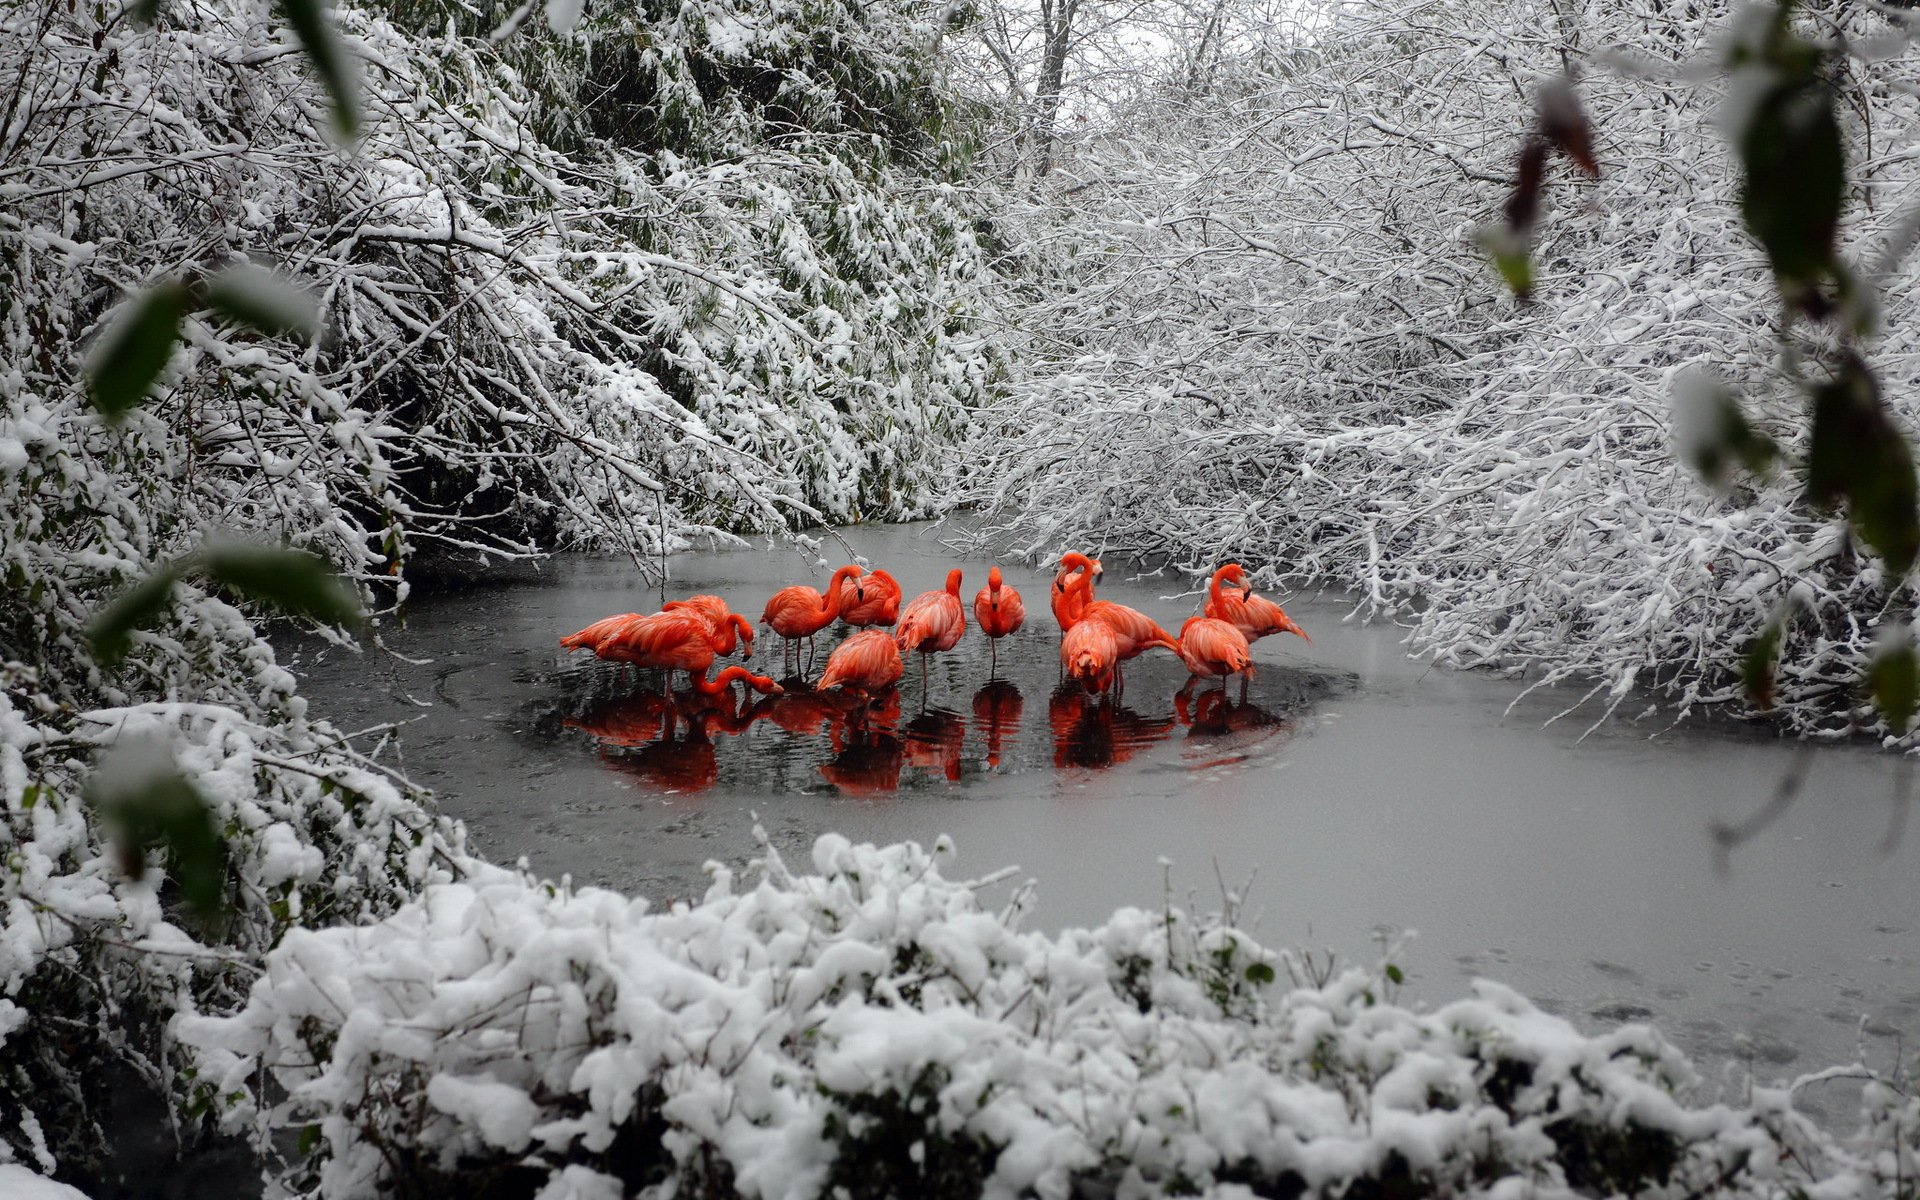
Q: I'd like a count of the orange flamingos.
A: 13